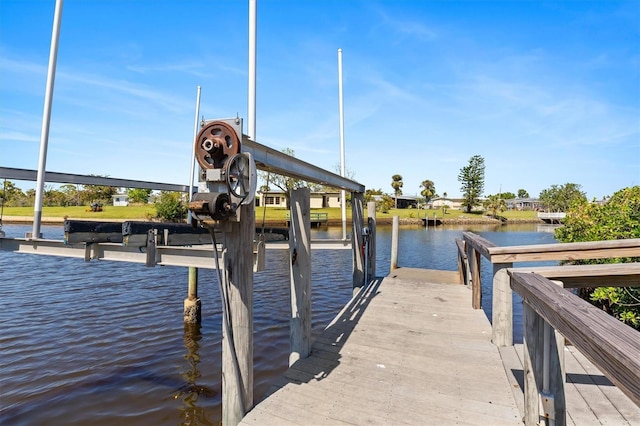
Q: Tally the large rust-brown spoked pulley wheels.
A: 1